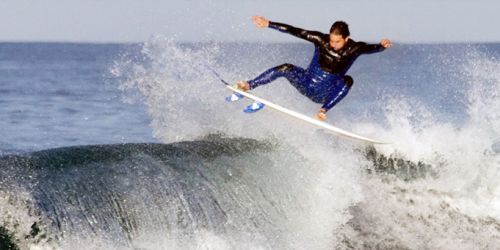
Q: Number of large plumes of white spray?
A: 2